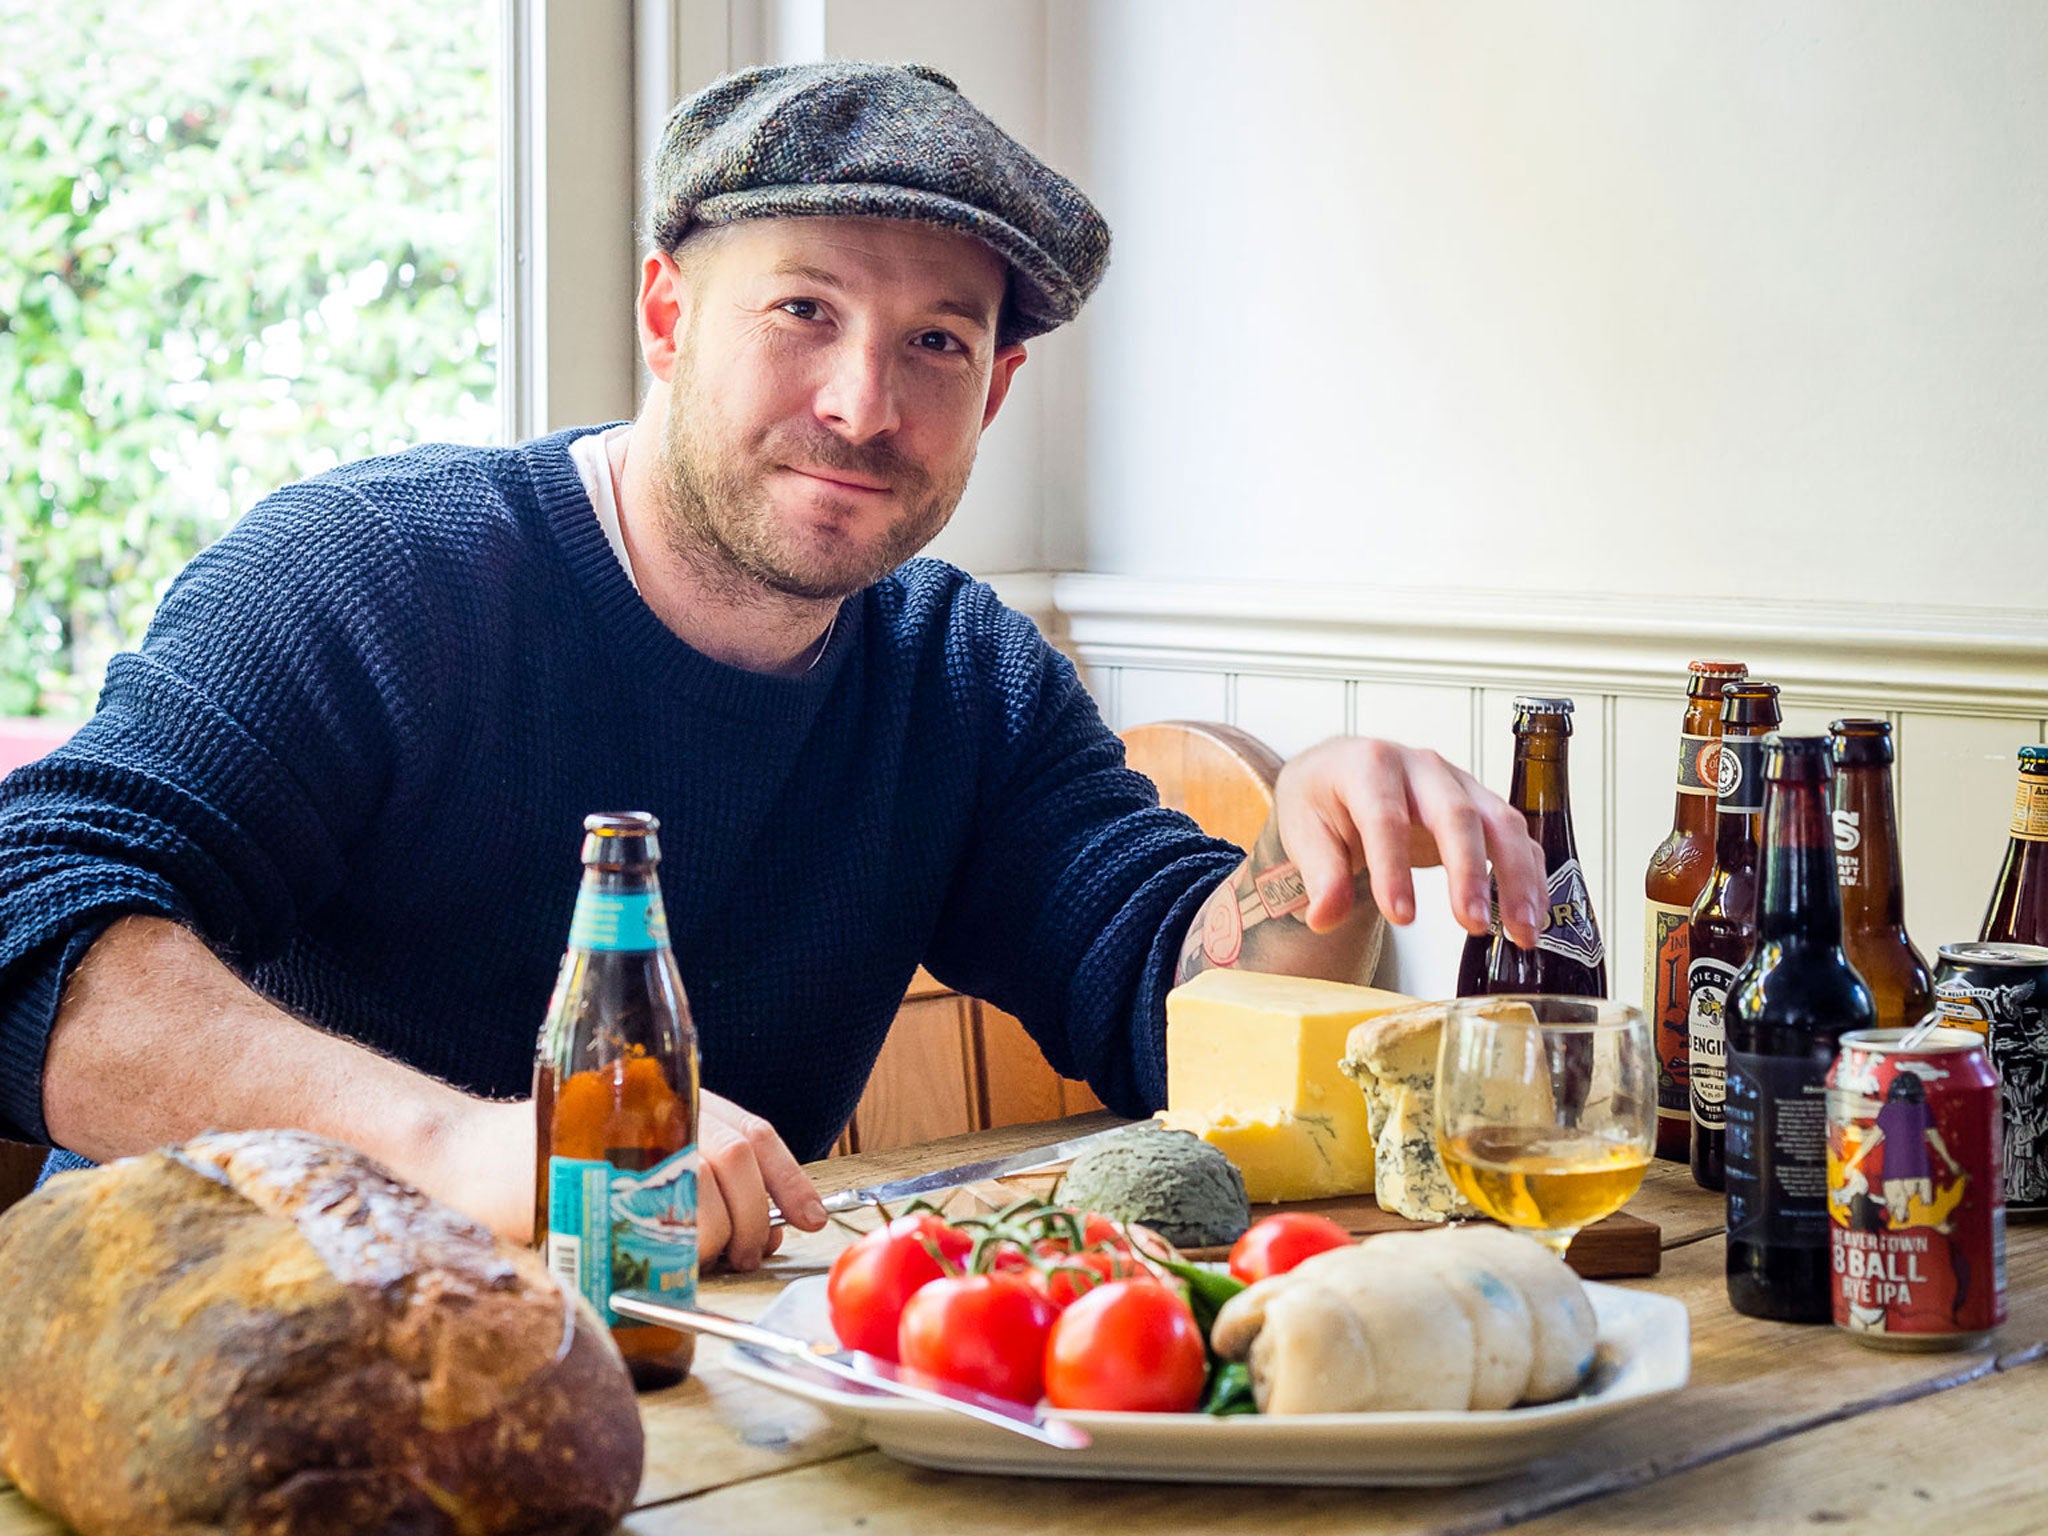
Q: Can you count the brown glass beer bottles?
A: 7